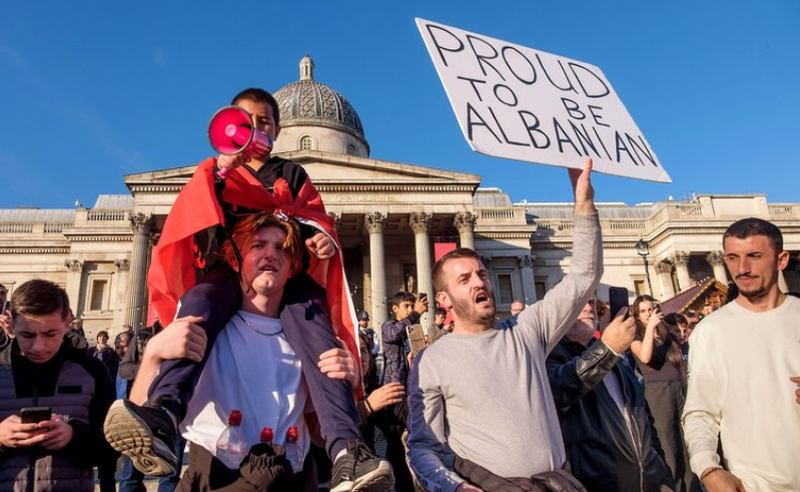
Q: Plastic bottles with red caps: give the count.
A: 3